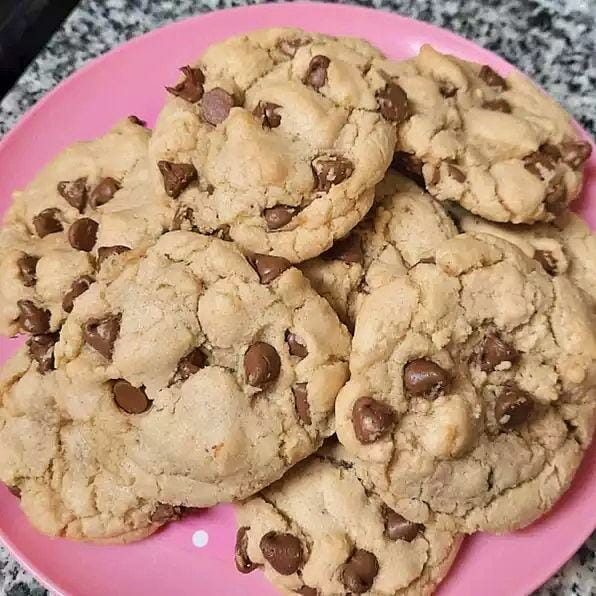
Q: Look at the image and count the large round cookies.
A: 9